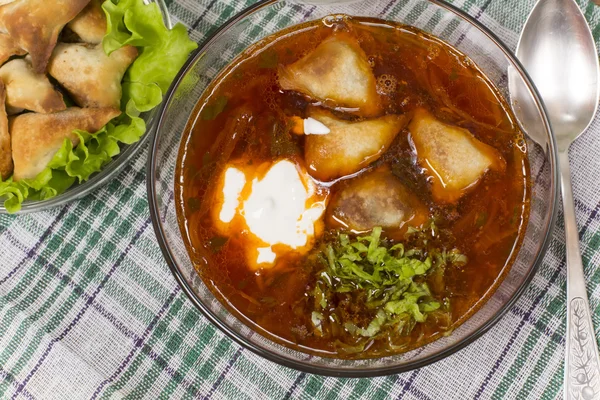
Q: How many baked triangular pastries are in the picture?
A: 11